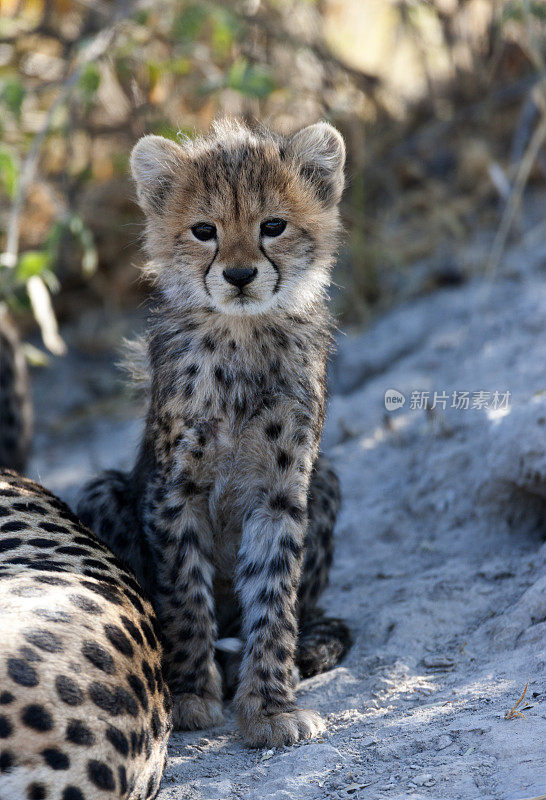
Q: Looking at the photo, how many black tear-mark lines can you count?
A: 2